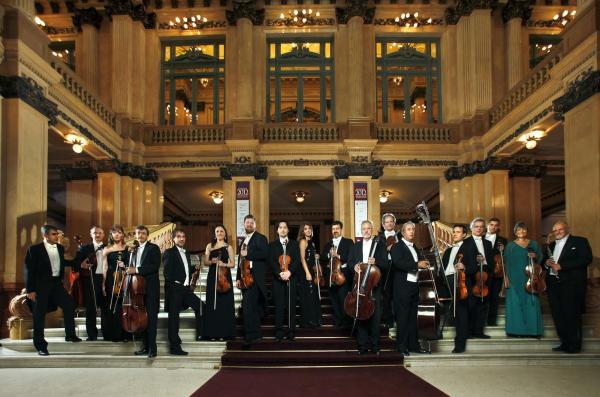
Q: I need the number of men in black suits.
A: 14